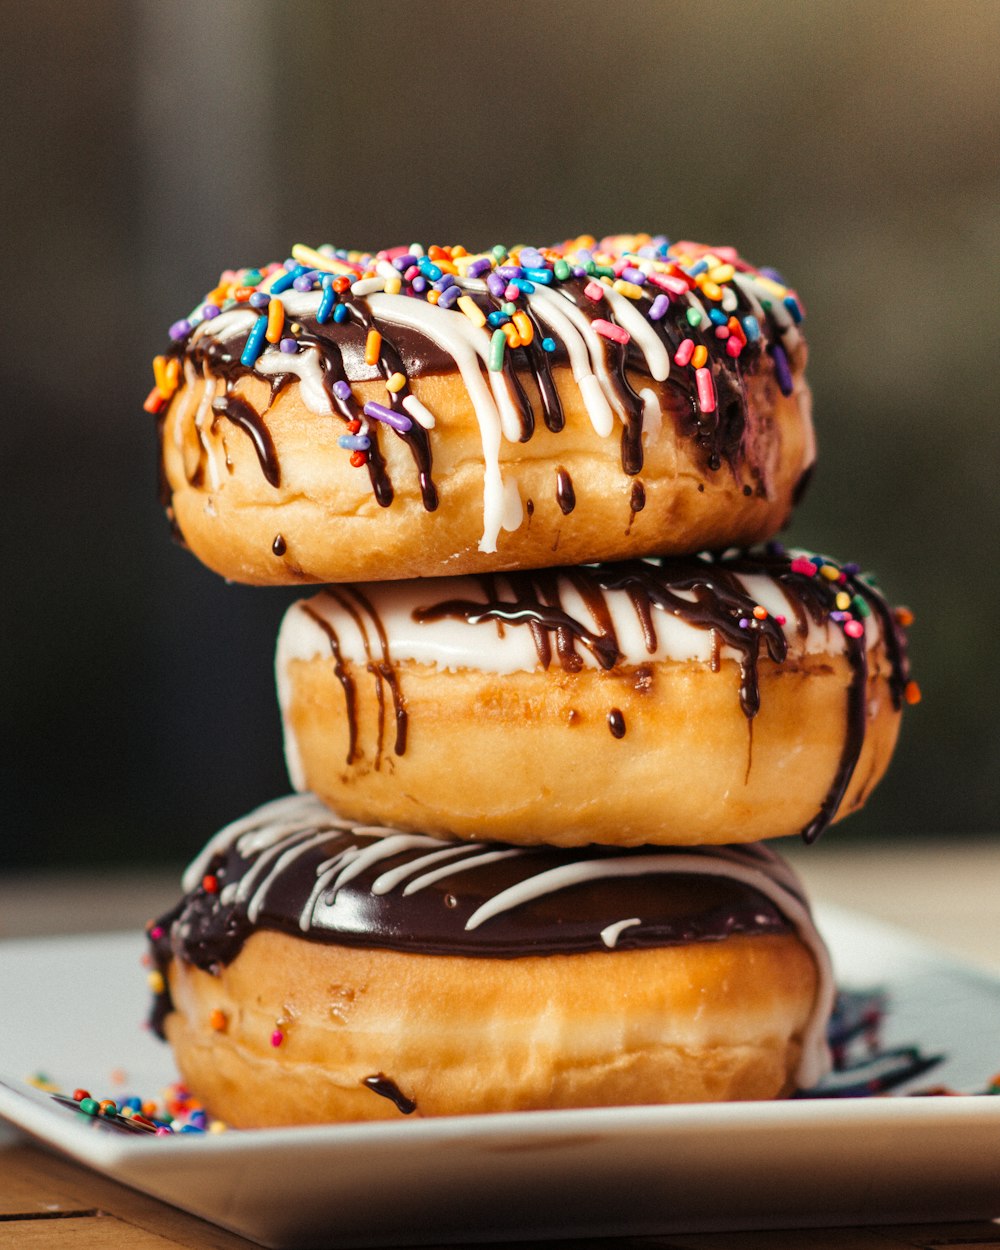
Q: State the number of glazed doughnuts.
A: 3